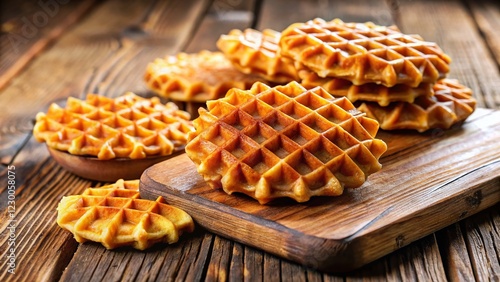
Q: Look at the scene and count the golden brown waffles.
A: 8